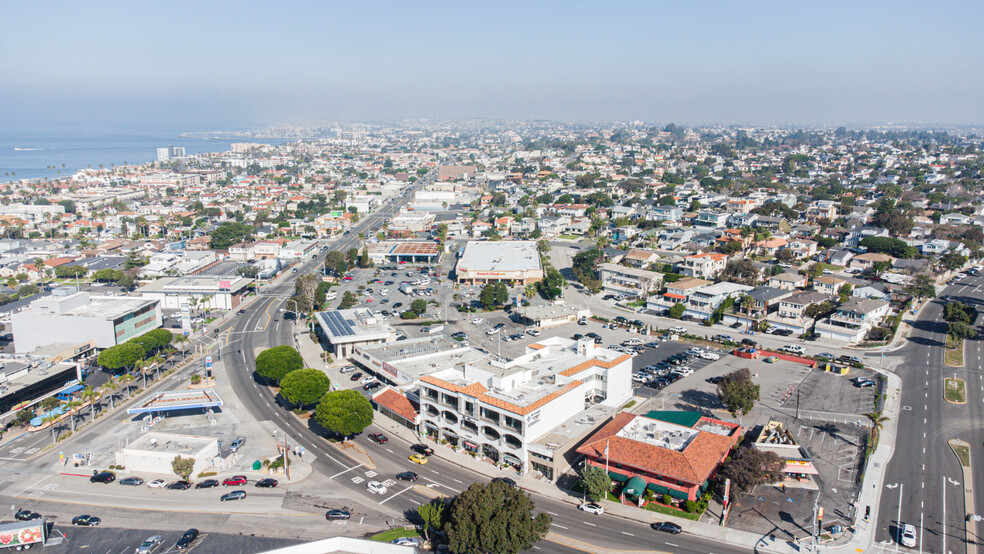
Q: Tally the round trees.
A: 3